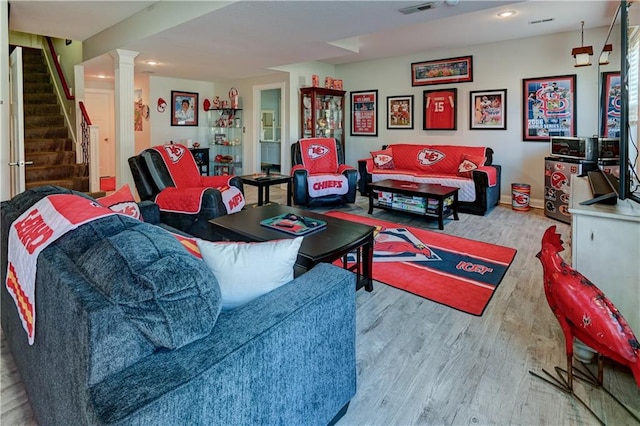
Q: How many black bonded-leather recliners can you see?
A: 2